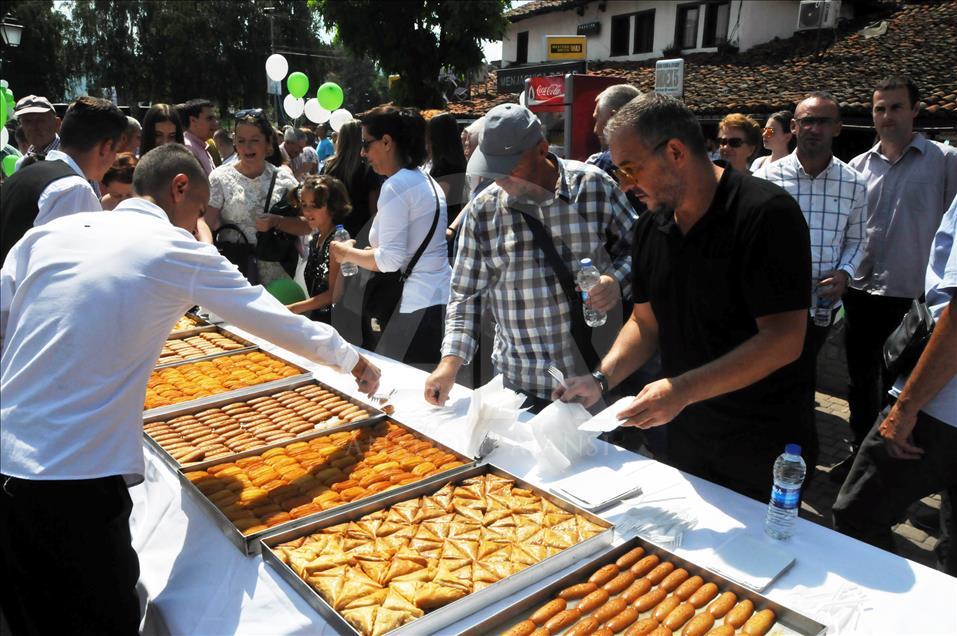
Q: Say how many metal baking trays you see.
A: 7